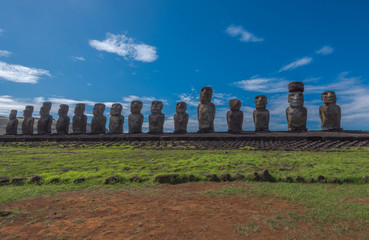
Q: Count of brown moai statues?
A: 15